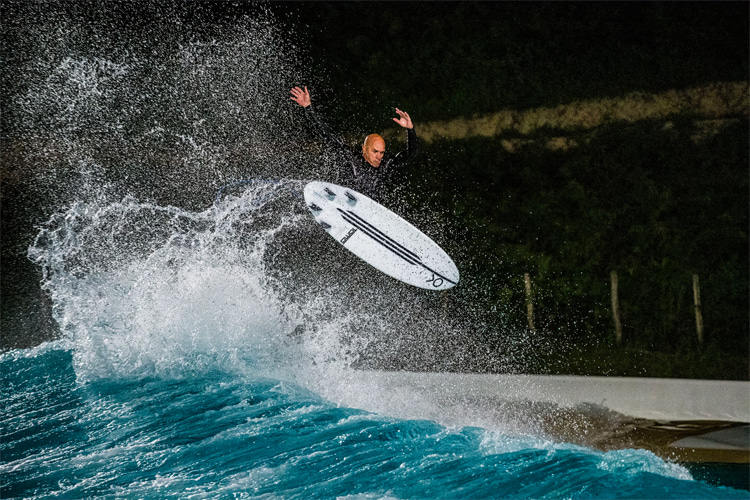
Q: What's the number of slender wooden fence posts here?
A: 3